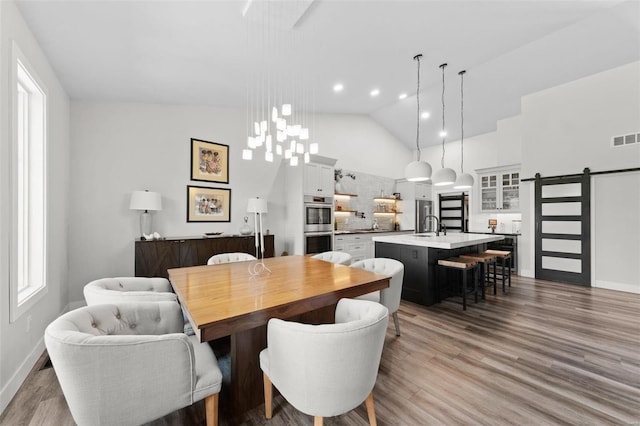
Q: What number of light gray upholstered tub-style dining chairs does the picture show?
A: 6